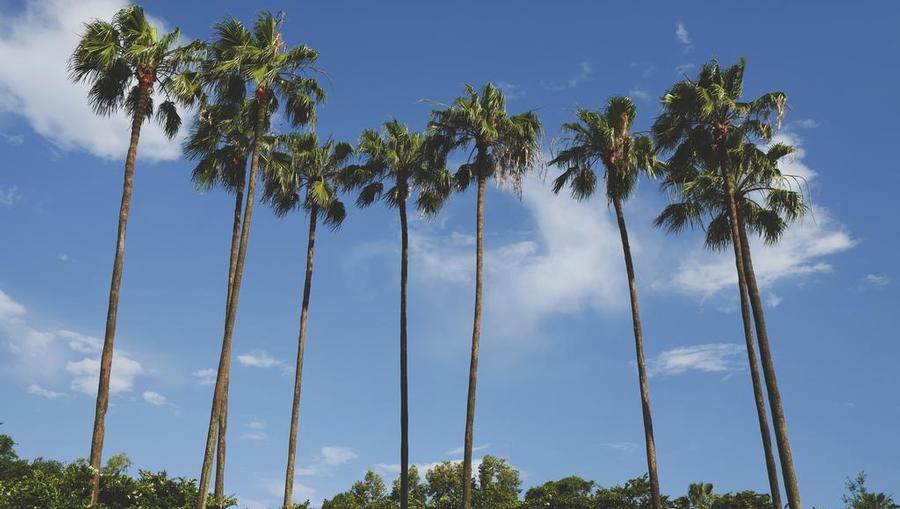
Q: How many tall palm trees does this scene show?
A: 9